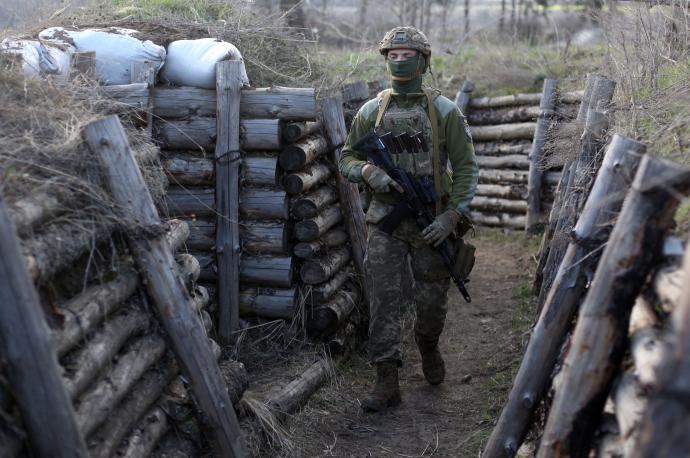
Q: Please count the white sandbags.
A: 3